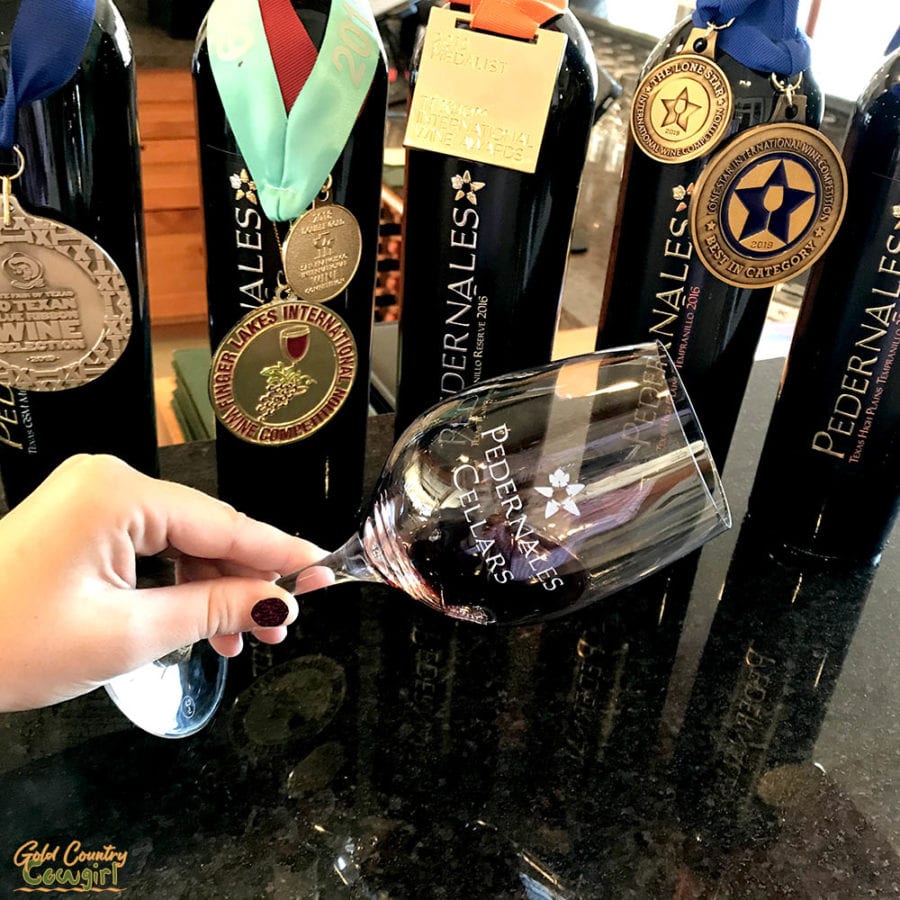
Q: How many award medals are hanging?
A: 6